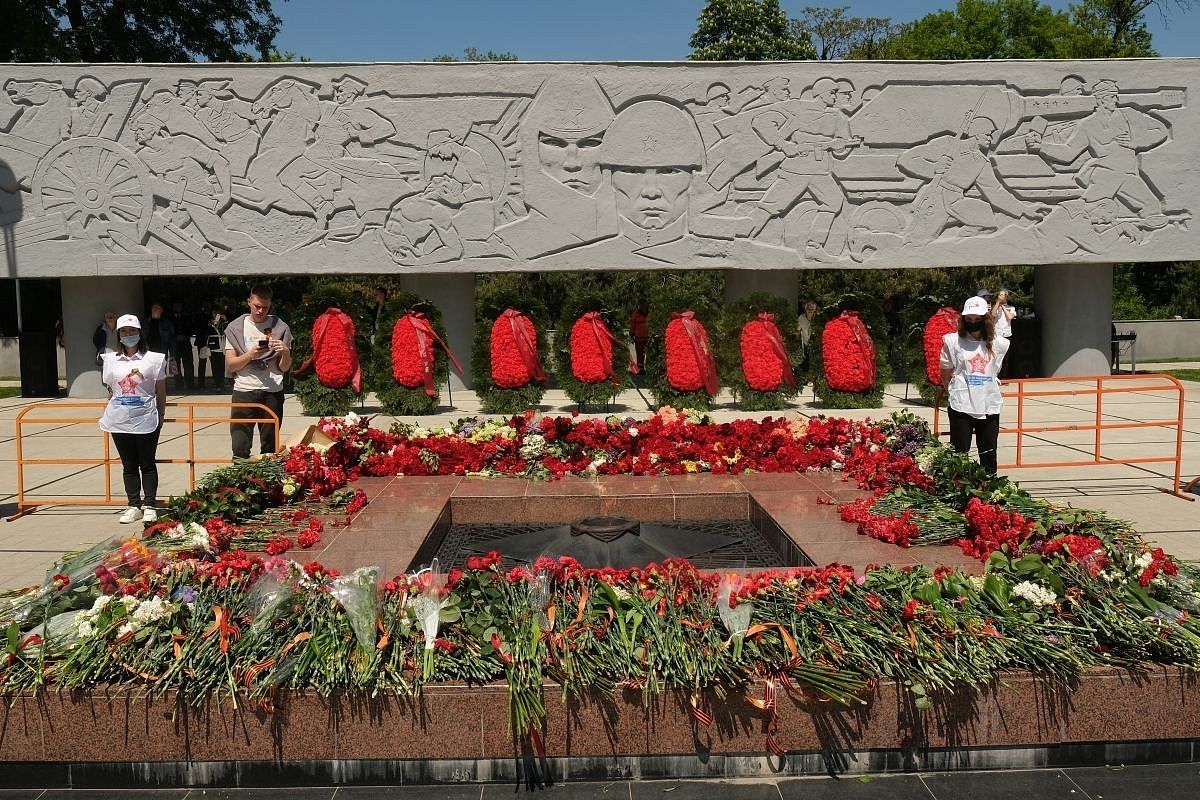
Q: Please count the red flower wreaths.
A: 8